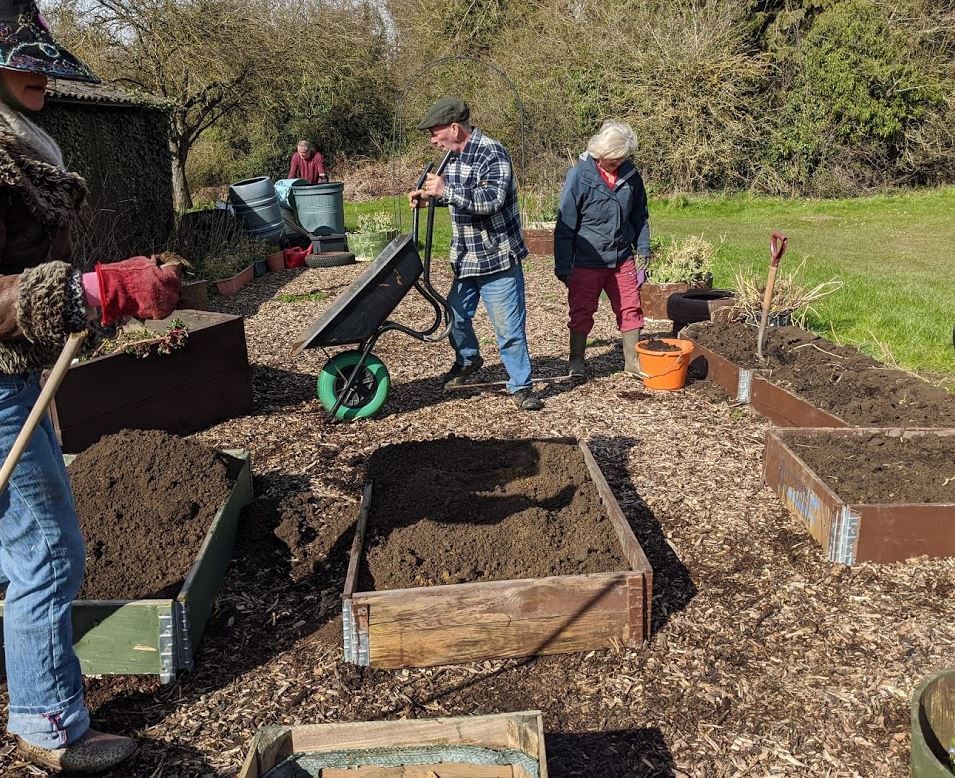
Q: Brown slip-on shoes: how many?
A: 1